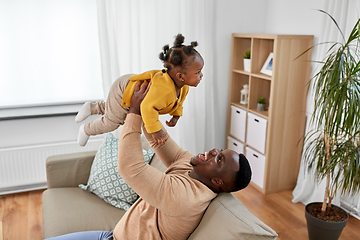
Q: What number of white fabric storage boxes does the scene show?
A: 4